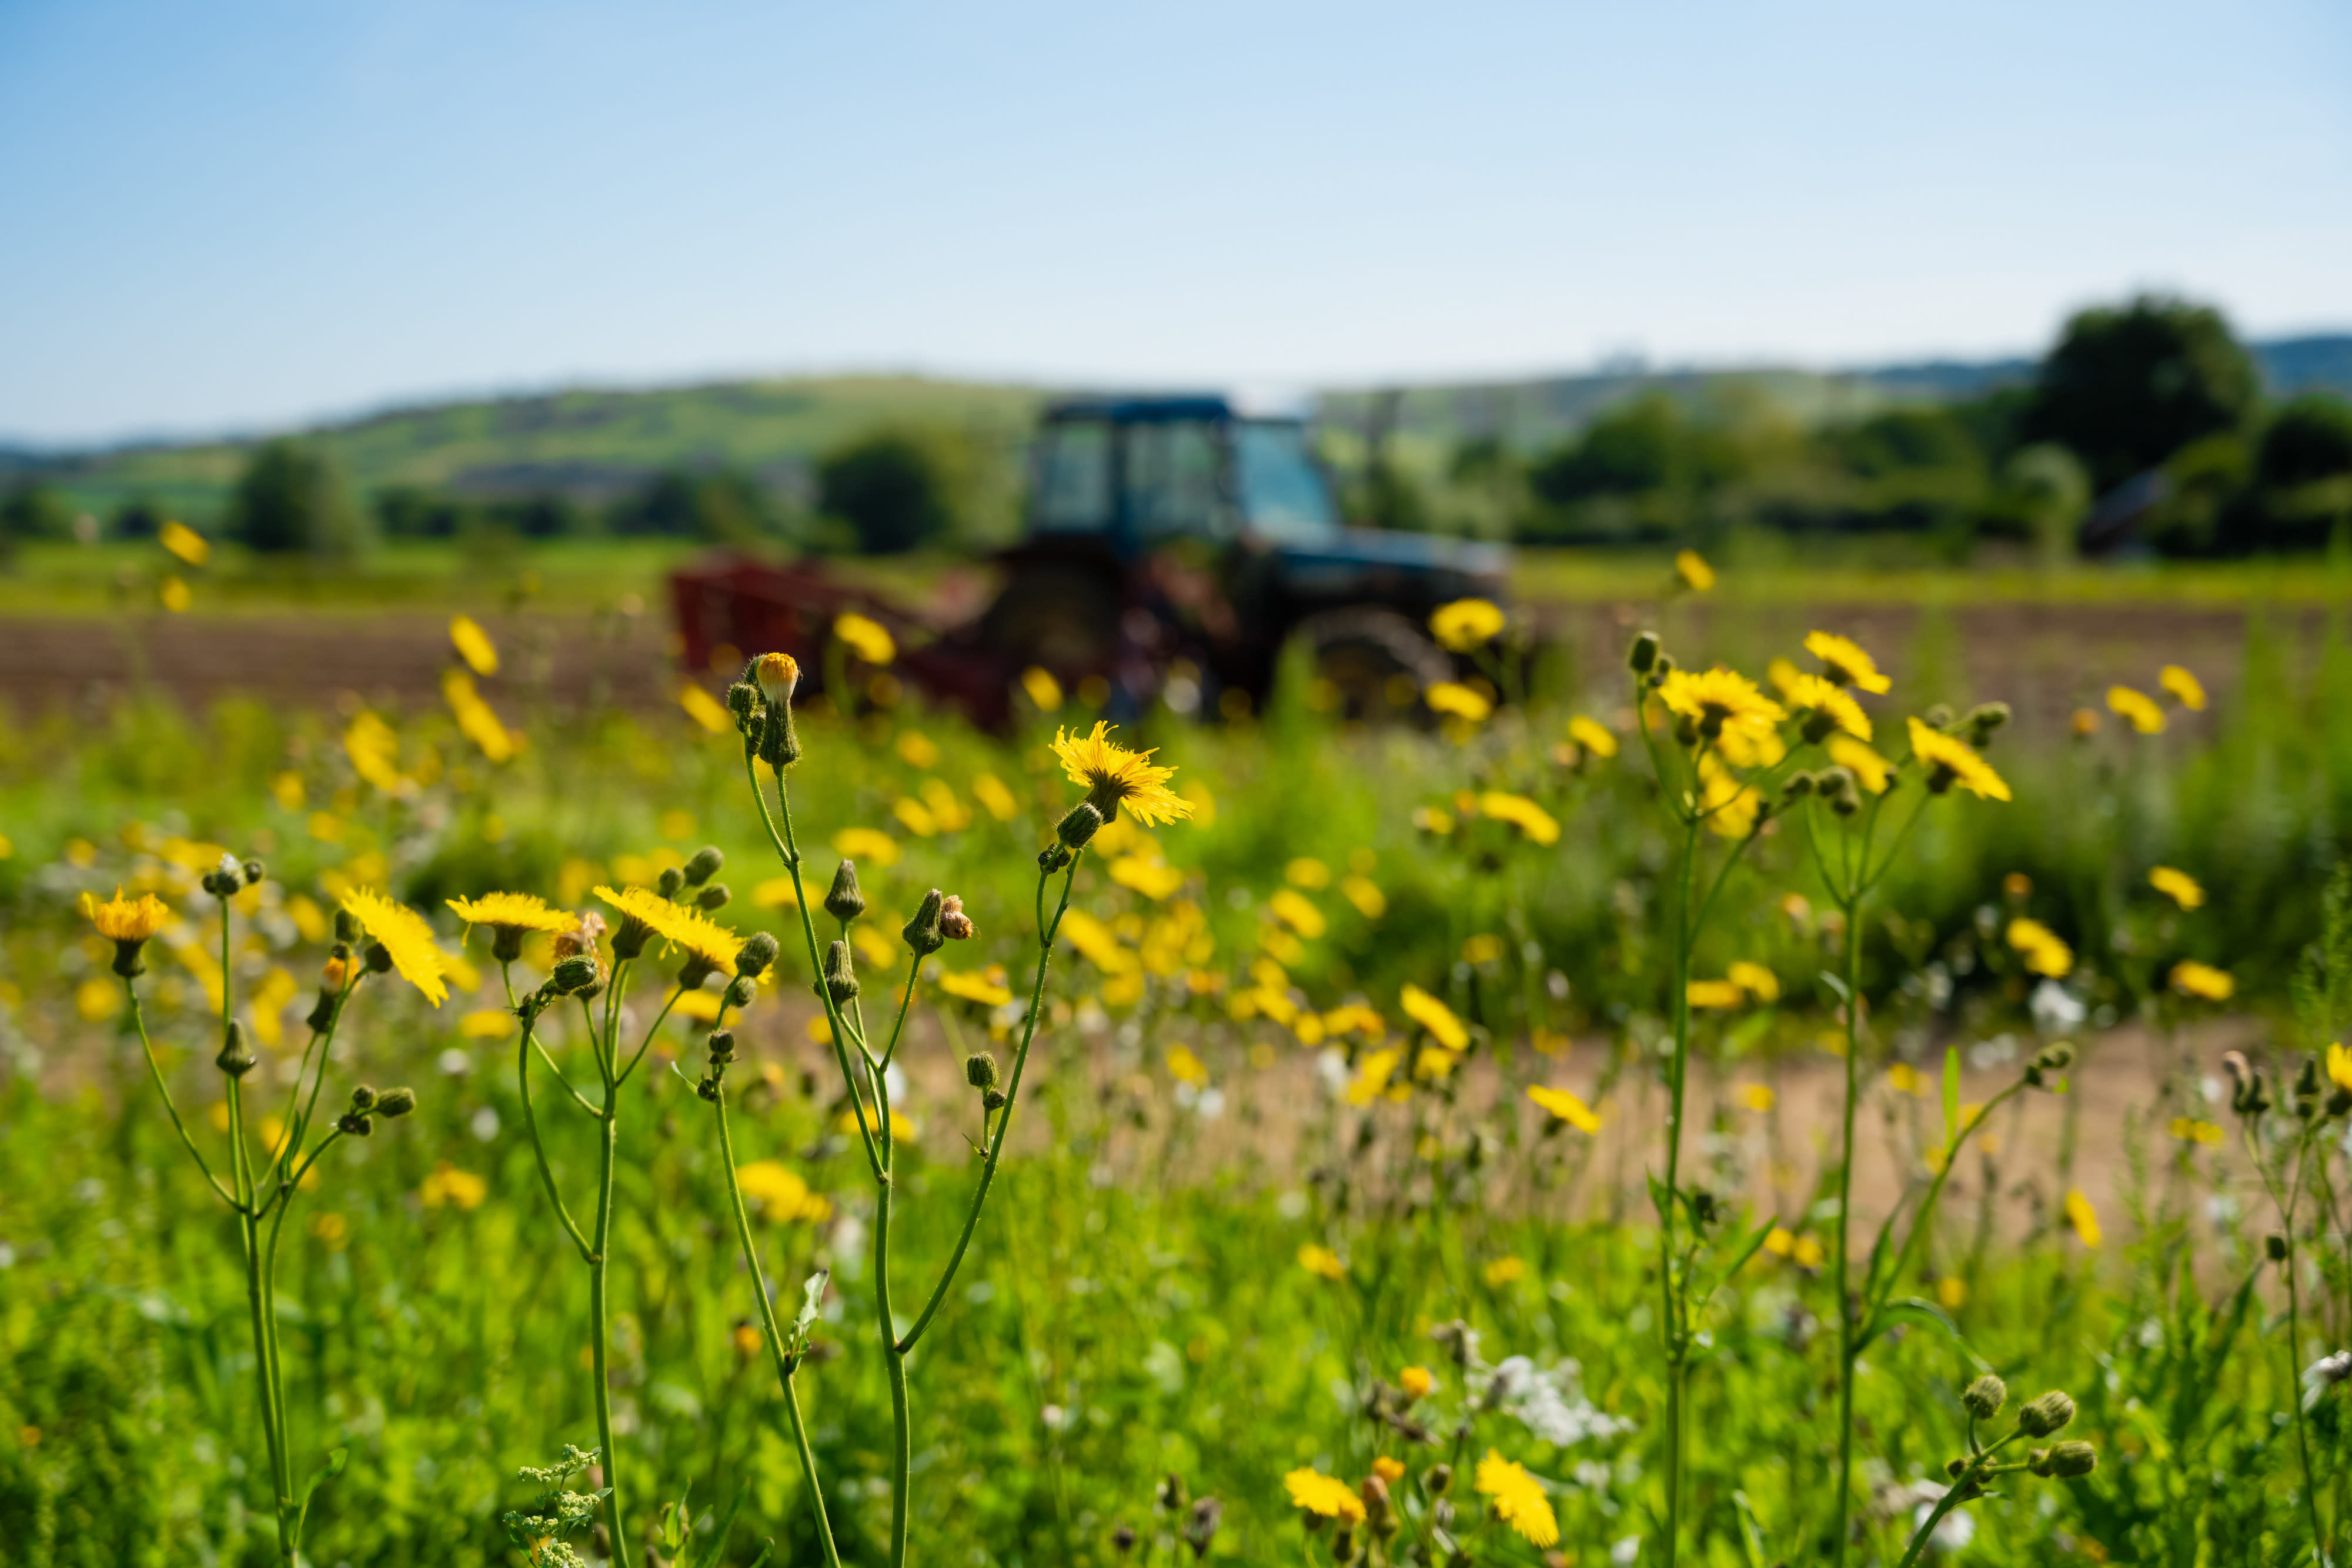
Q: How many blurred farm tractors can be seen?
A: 1